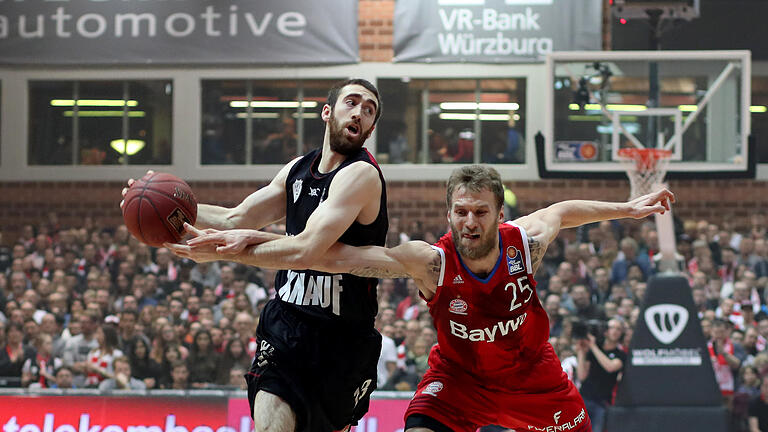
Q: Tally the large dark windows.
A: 4